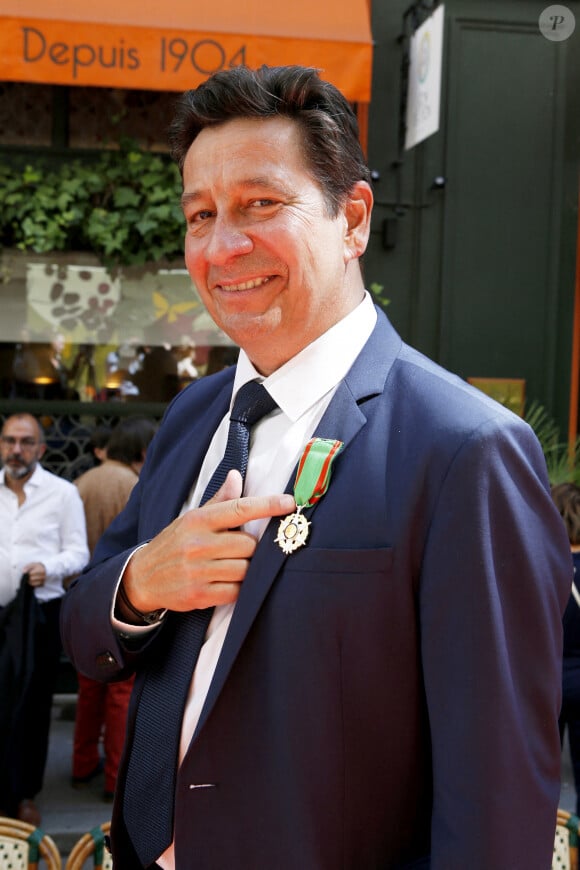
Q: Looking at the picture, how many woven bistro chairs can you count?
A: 3